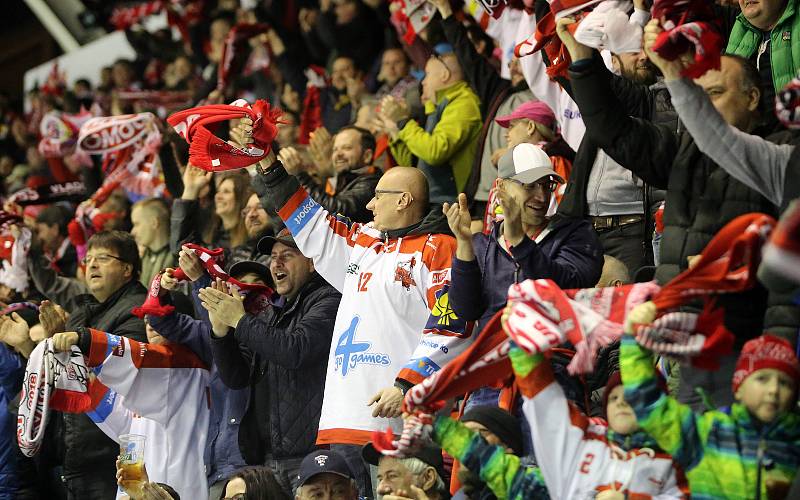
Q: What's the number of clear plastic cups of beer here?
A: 1